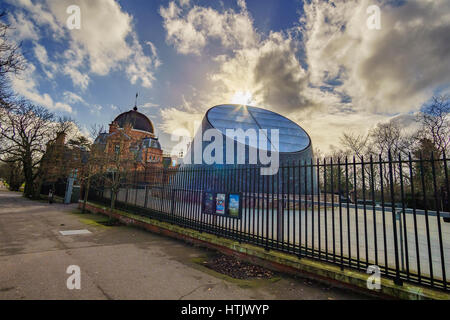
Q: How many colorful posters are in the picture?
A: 3